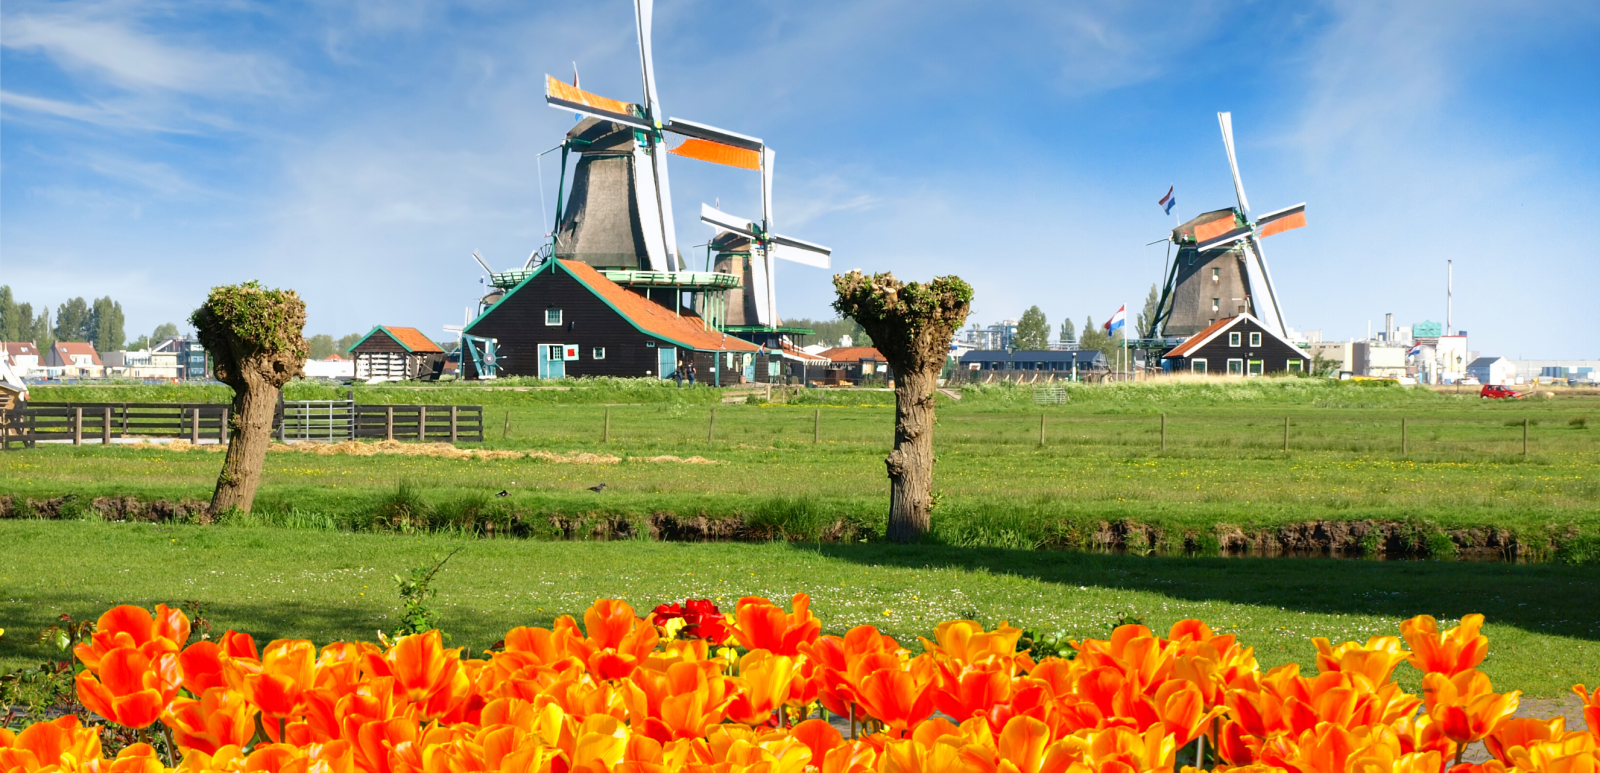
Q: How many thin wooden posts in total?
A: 9